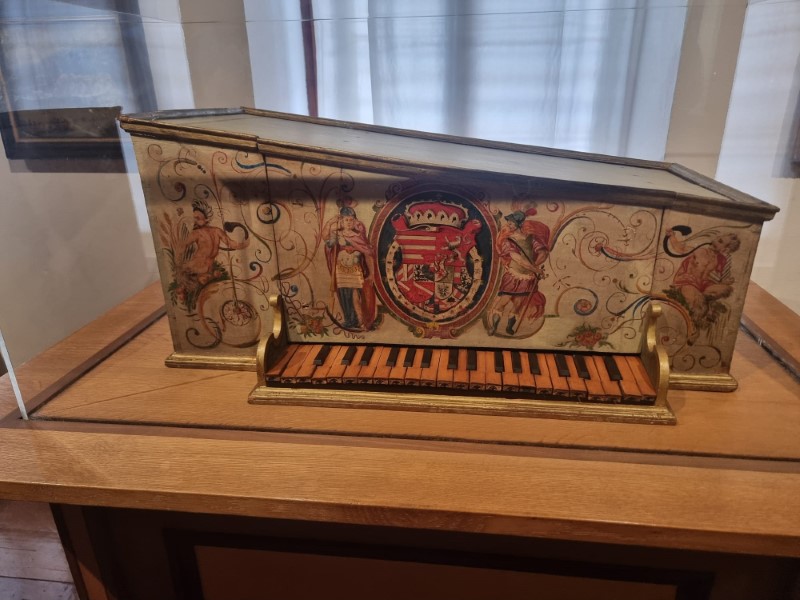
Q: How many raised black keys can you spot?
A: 14